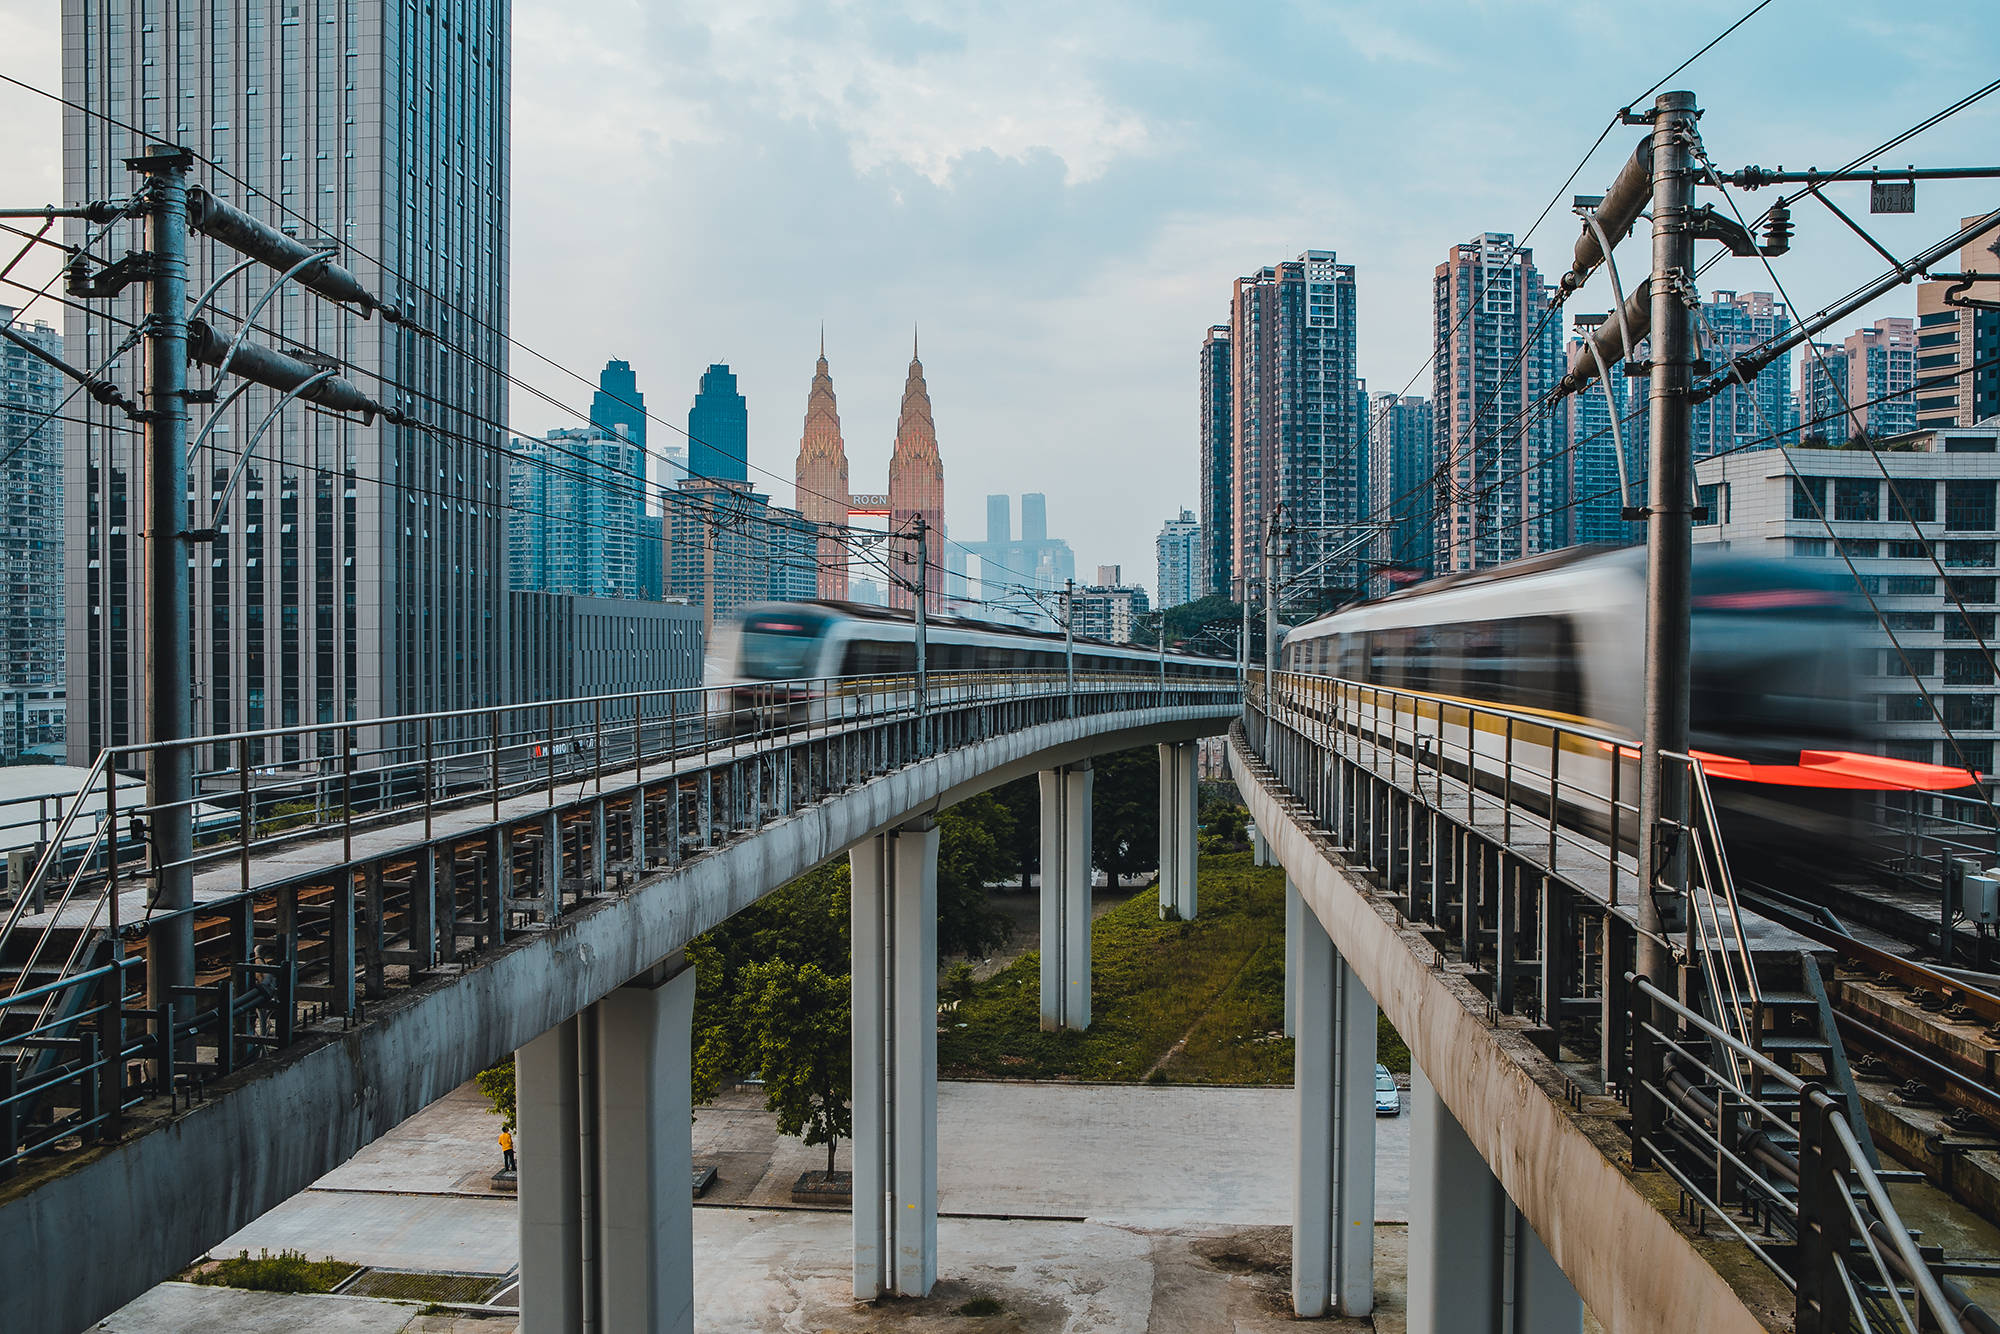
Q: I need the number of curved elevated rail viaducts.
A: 2